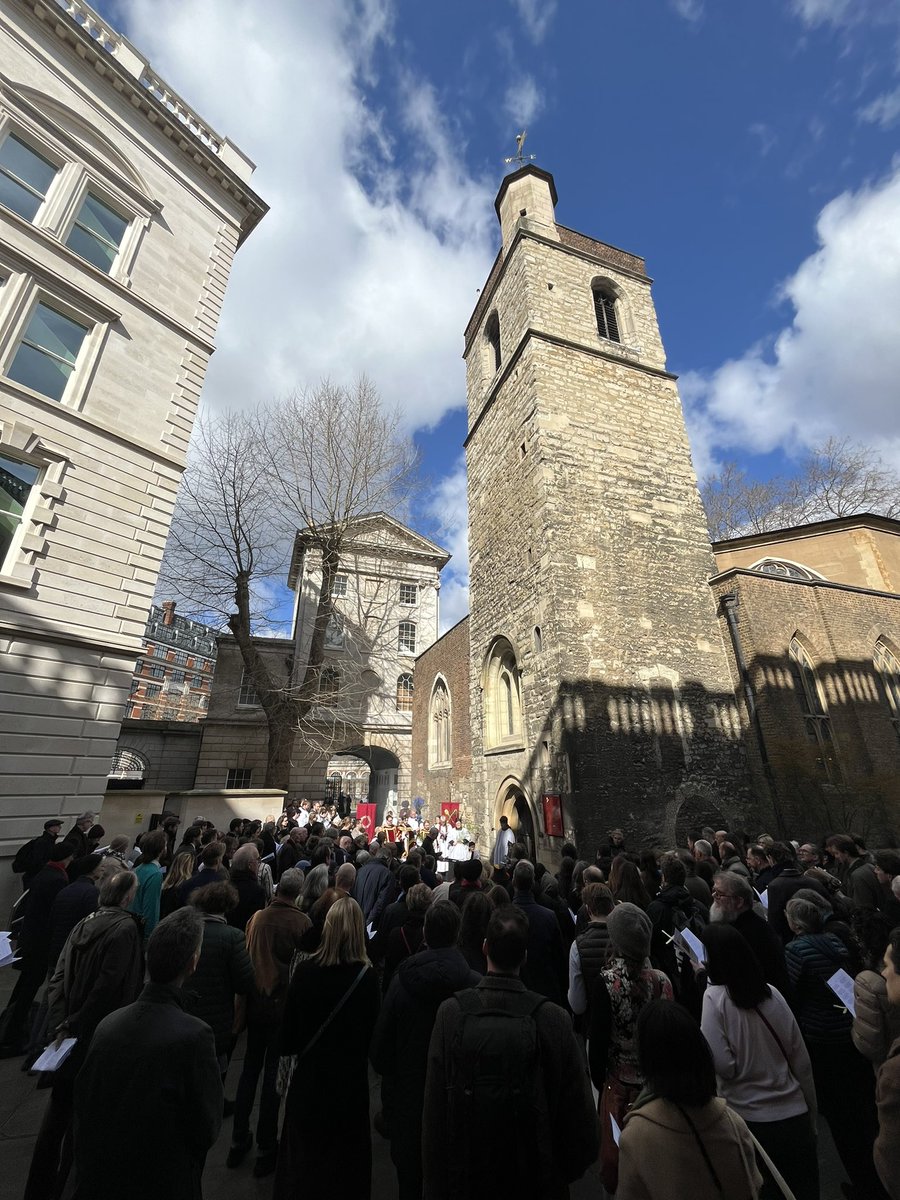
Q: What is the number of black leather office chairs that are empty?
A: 0